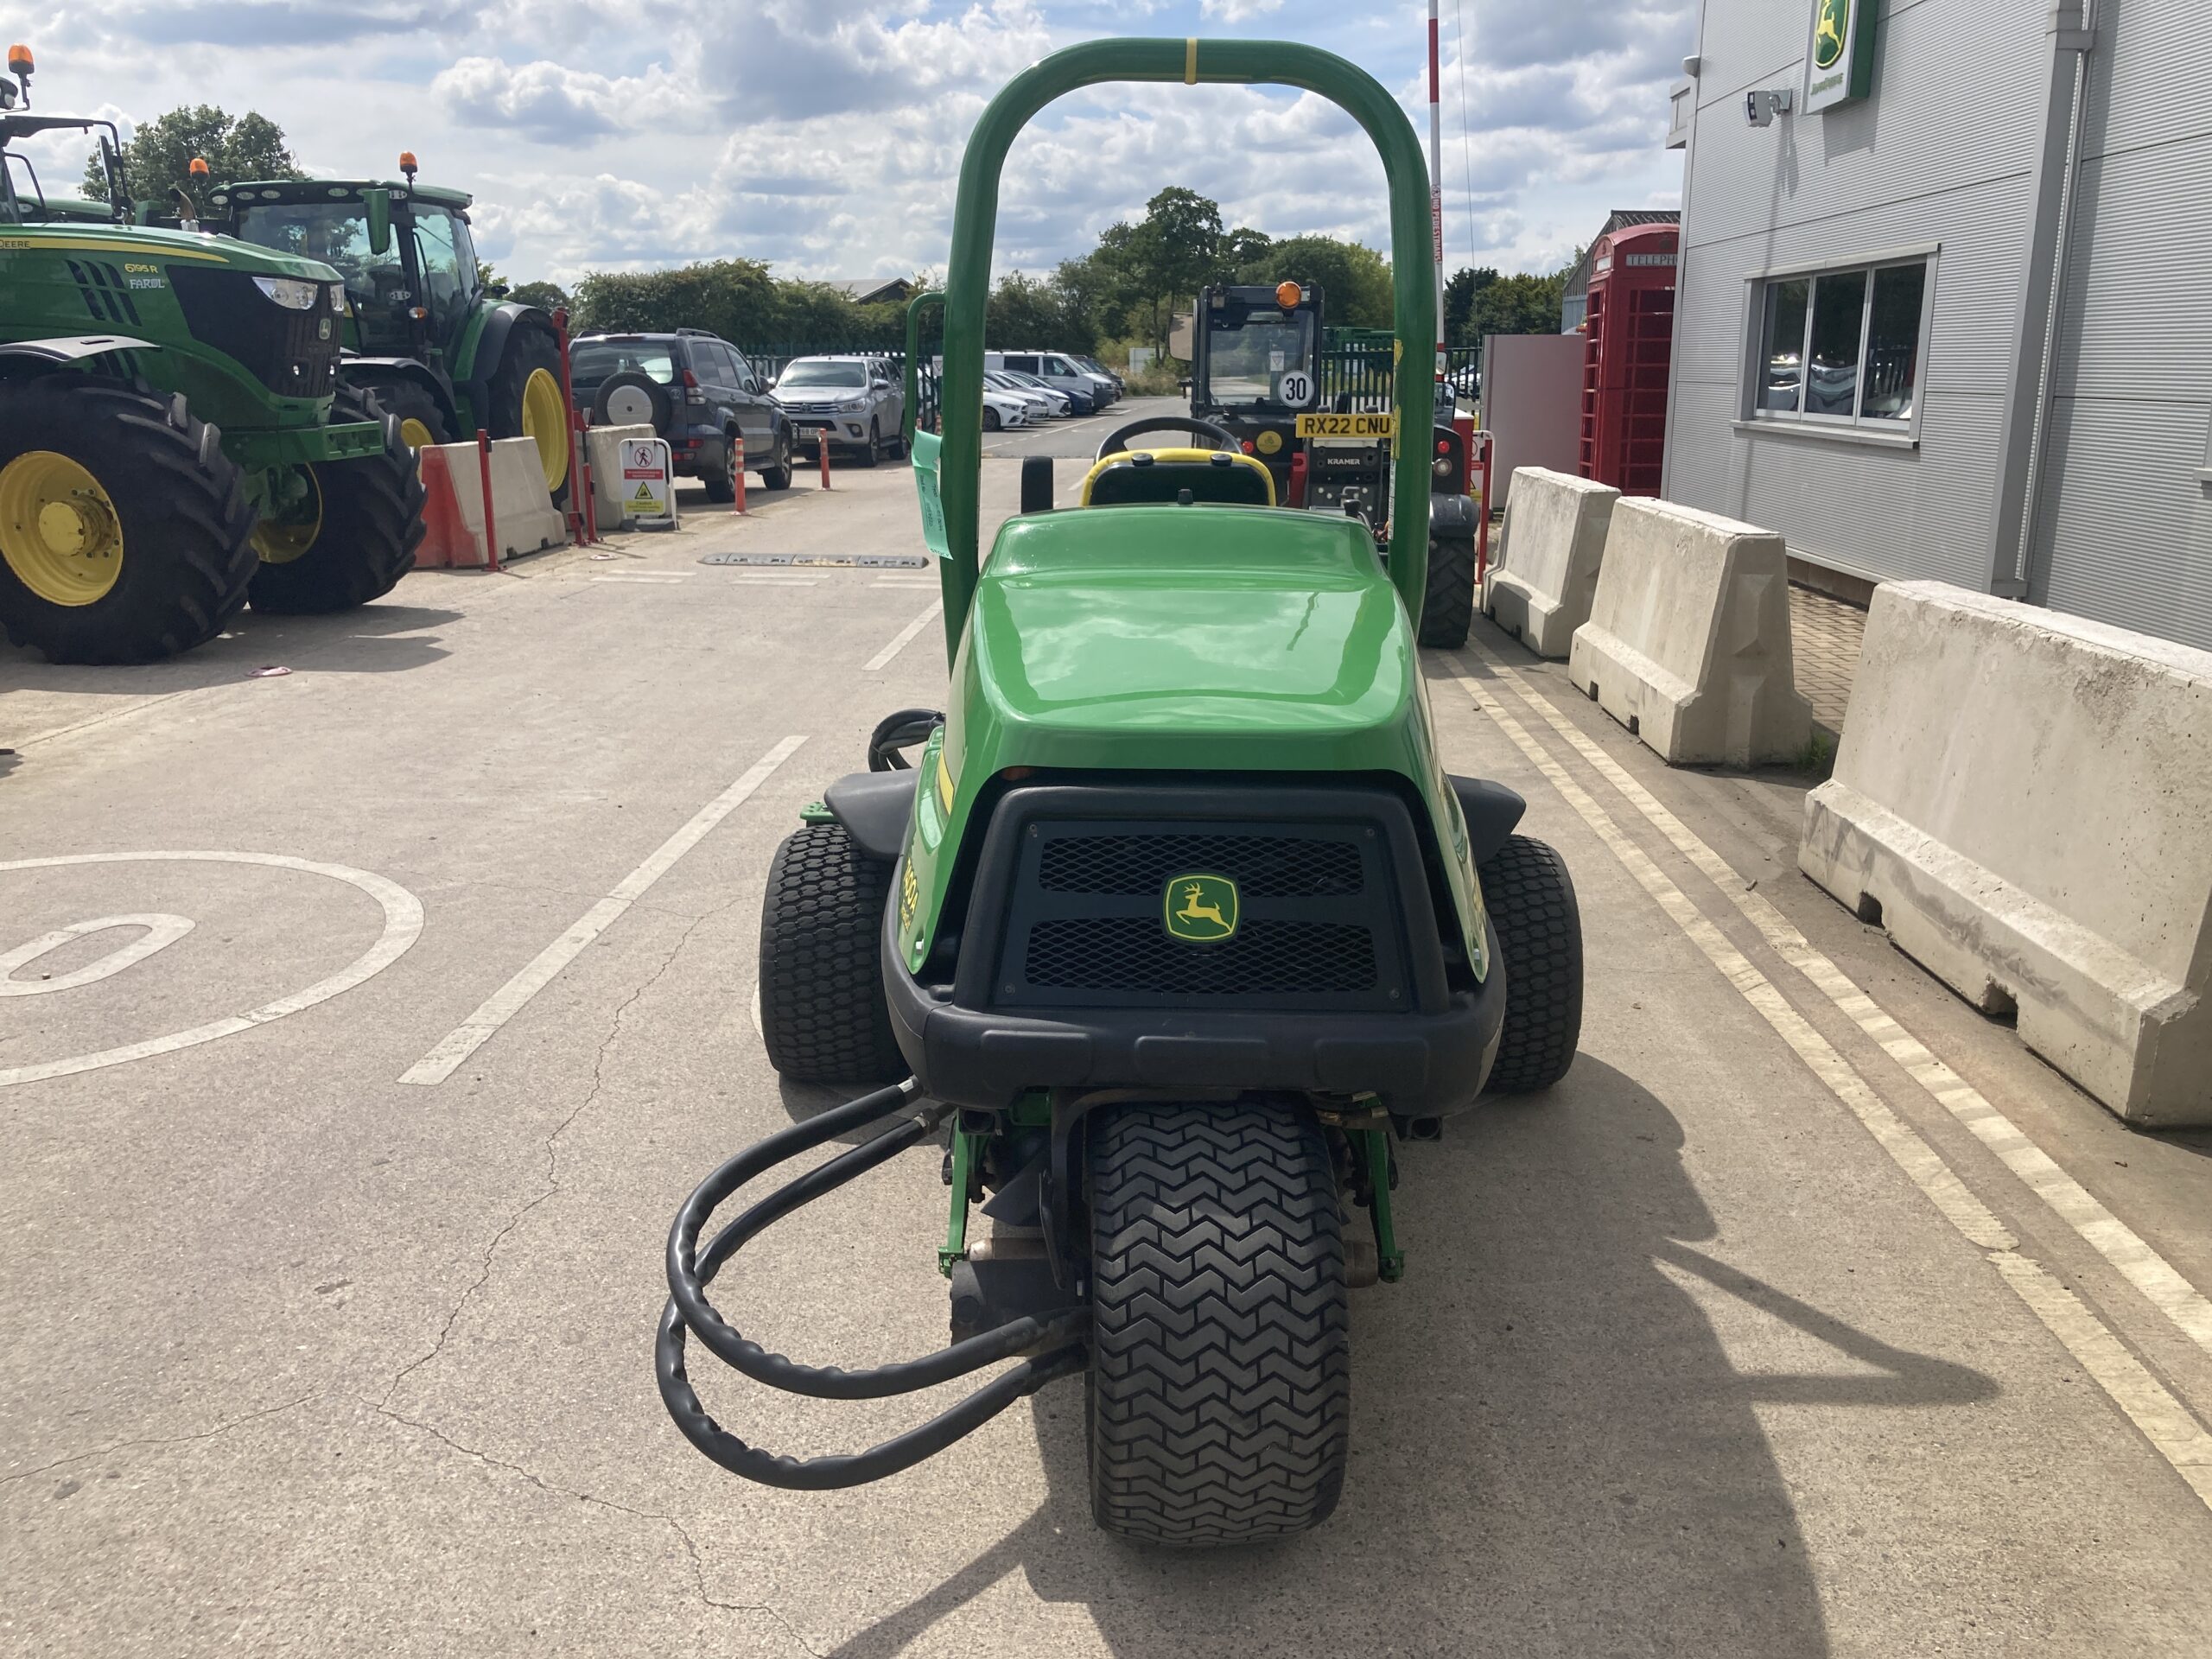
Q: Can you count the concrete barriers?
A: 5